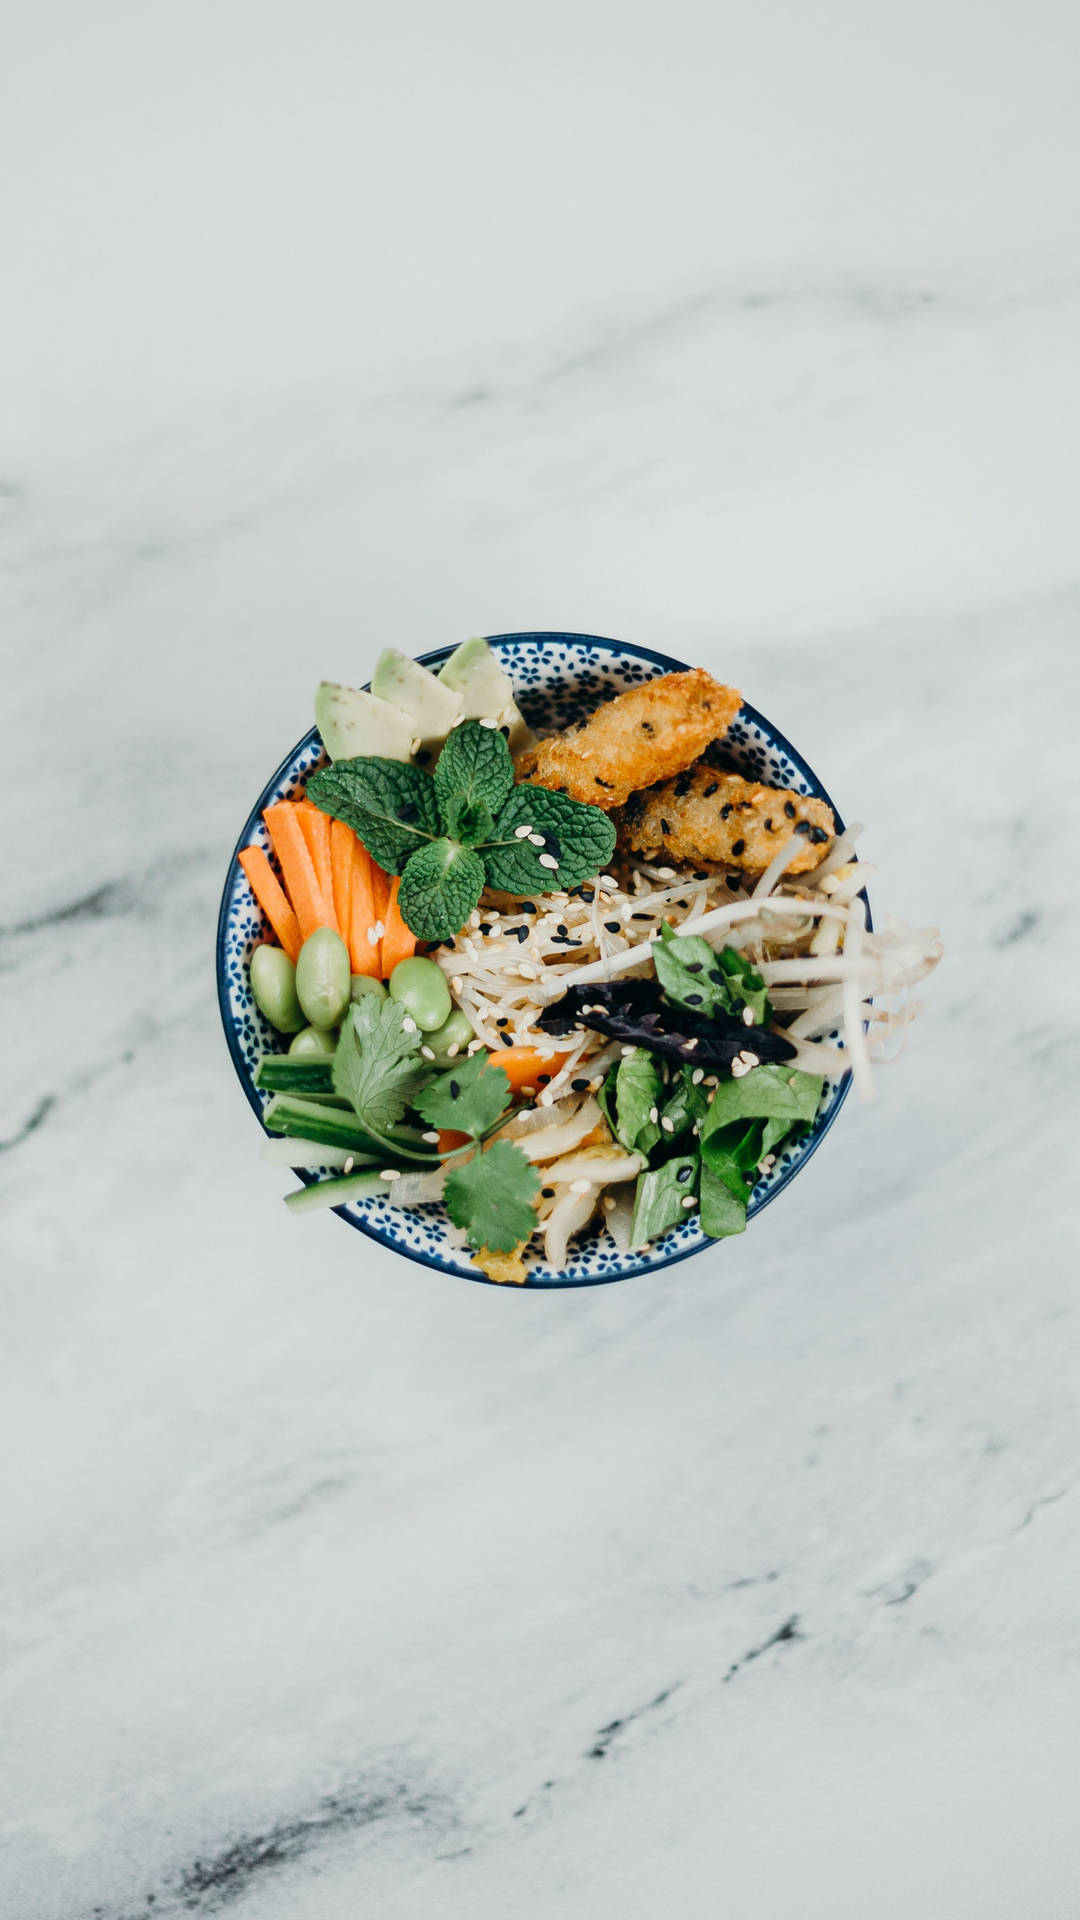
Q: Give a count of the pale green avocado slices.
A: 3